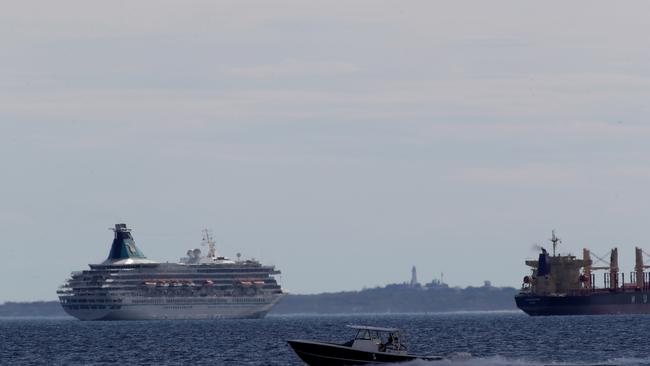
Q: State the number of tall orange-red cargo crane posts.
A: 3